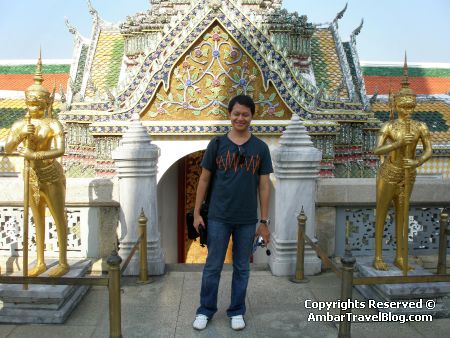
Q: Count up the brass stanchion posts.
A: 5